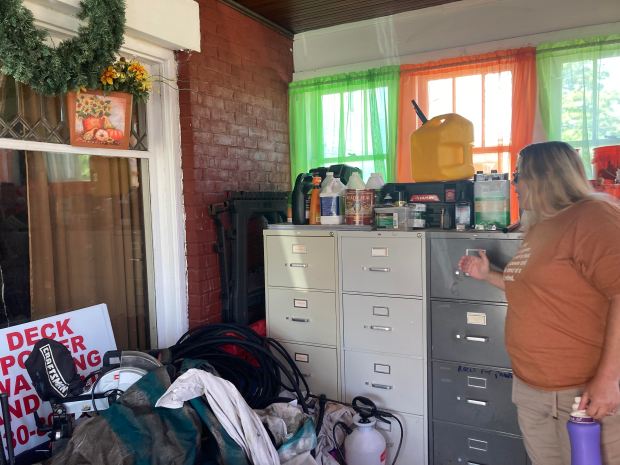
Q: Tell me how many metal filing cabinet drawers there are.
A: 11